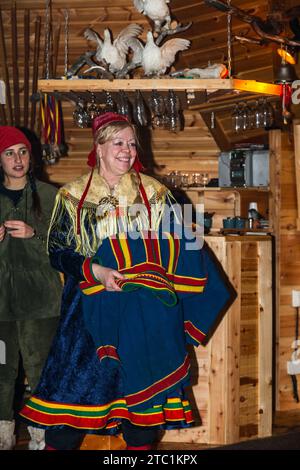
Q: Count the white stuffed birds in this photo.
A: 3